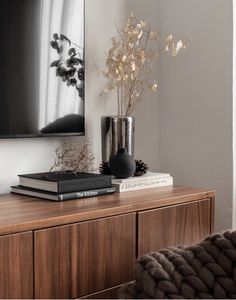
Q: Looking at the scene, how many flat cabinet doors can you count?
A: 3